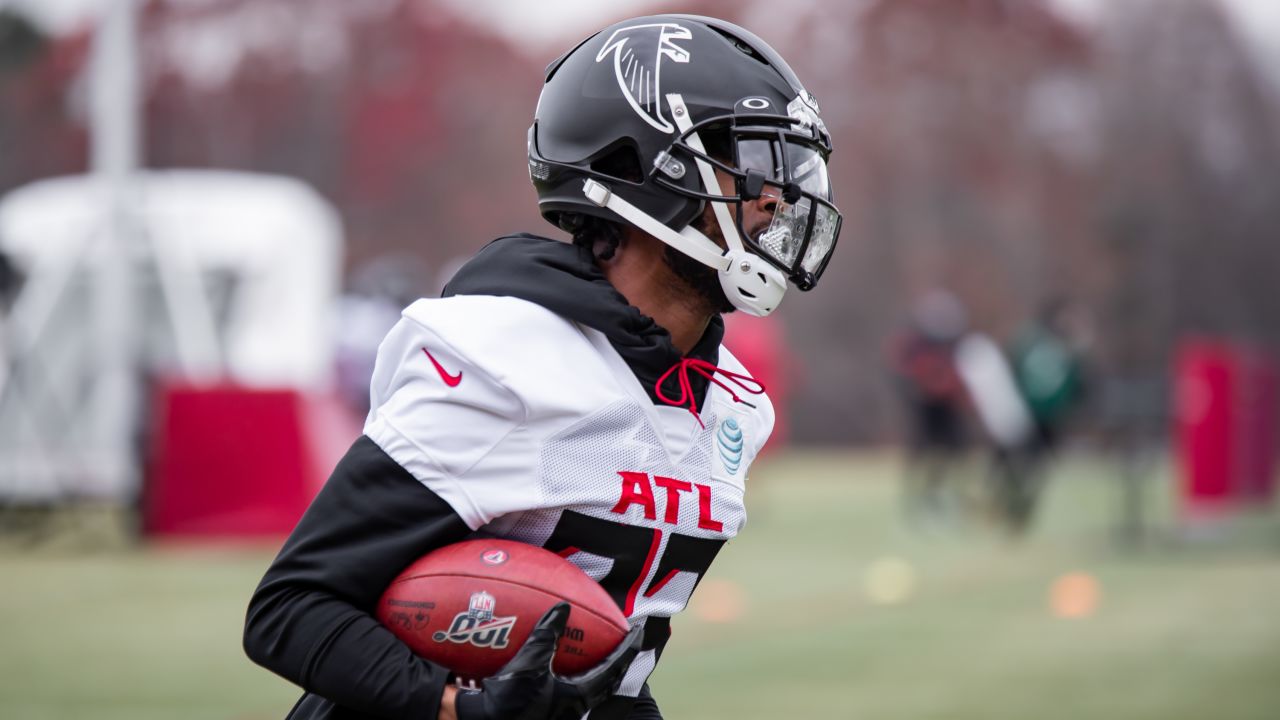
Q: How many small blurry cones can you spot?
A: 3